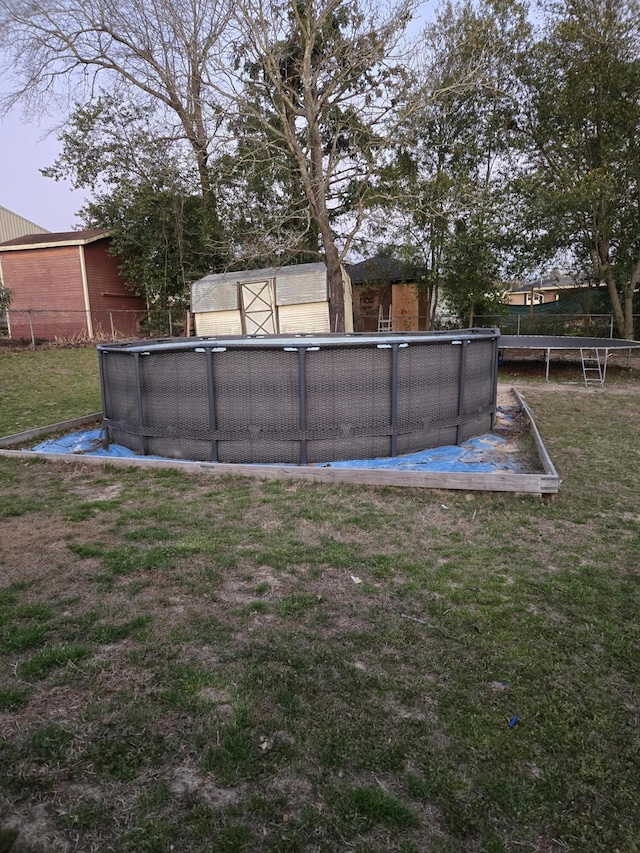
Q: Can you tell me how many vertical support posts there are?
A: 7